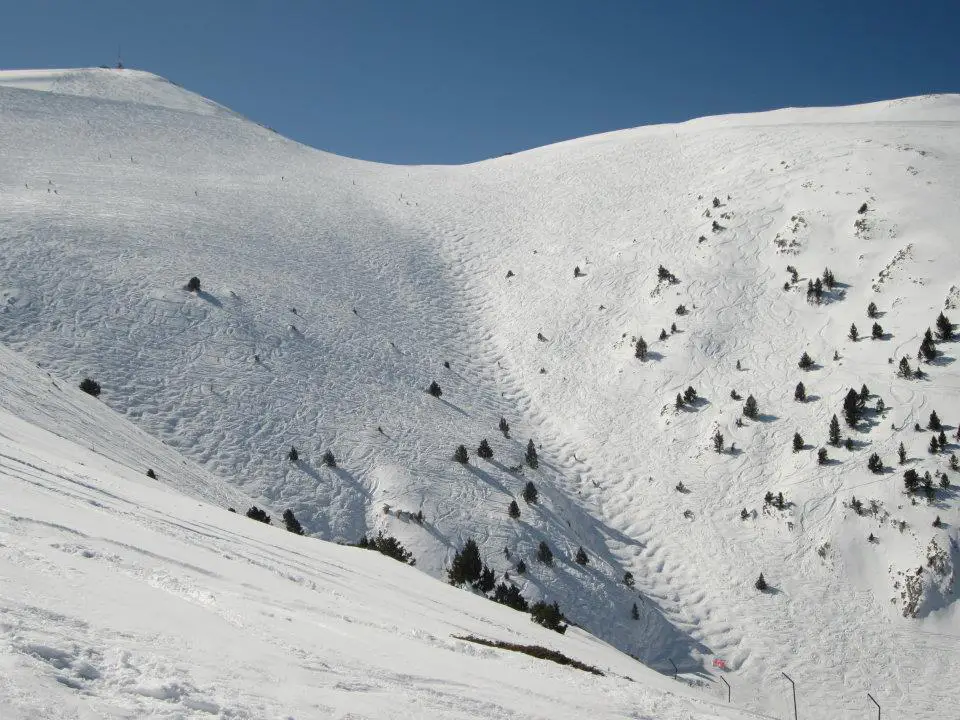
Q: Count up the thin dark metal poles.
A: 4